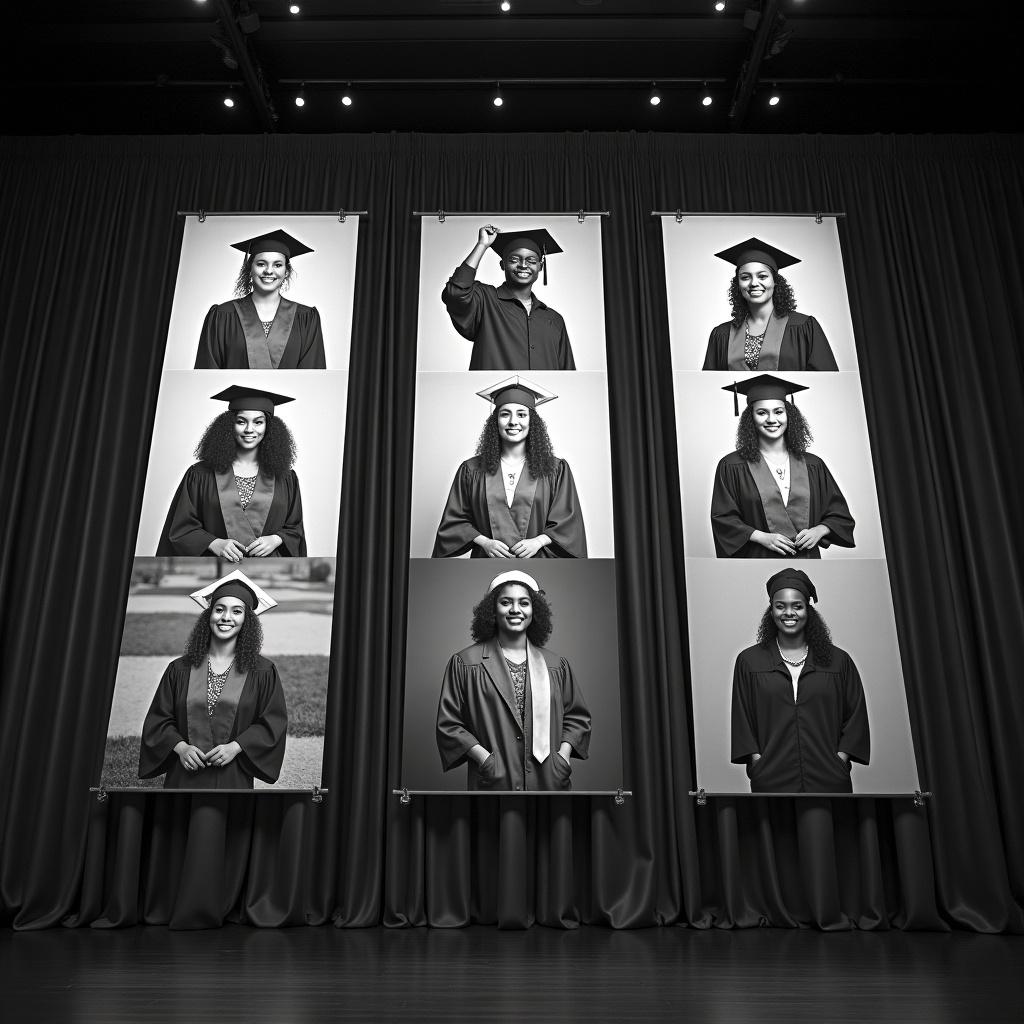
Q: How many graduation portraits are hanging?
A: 9